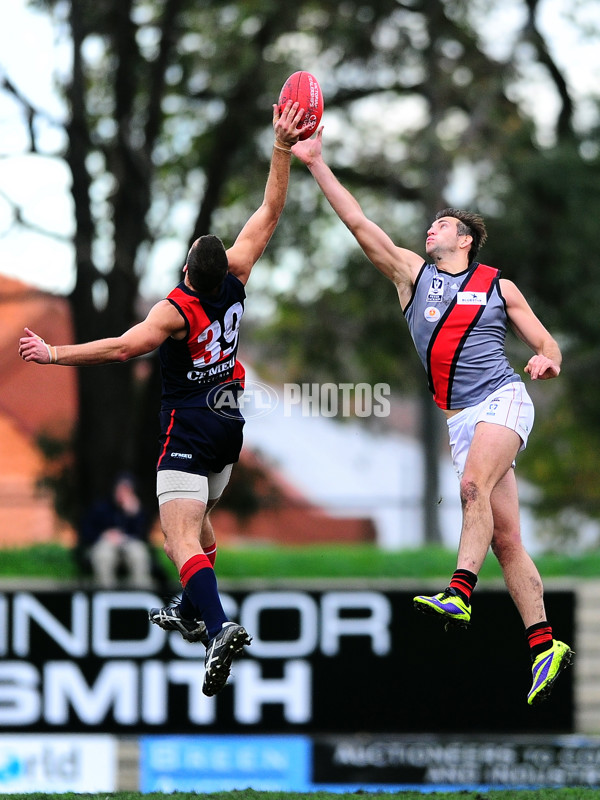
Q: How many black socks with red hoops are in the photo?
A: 2